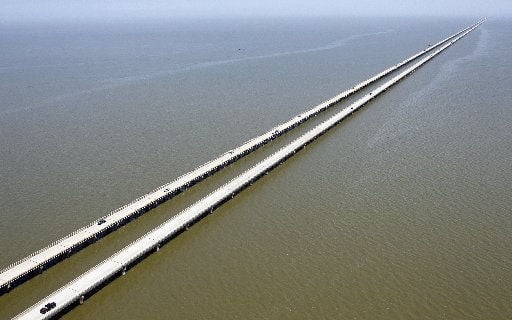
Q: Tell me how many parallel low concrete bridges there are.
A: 2